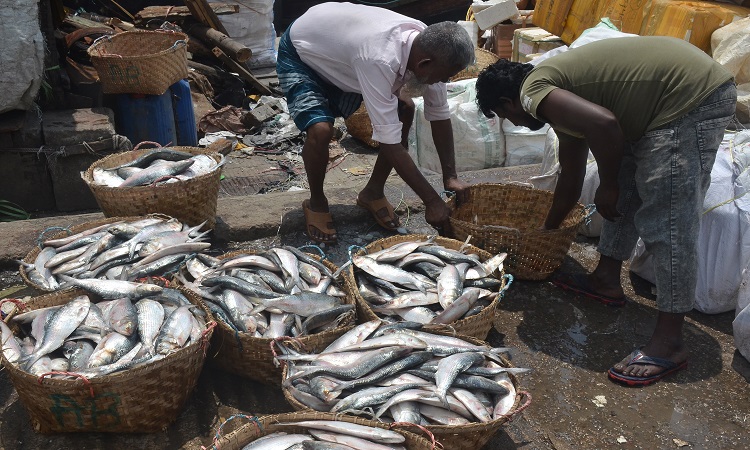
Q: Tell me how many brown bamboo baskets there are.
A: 11